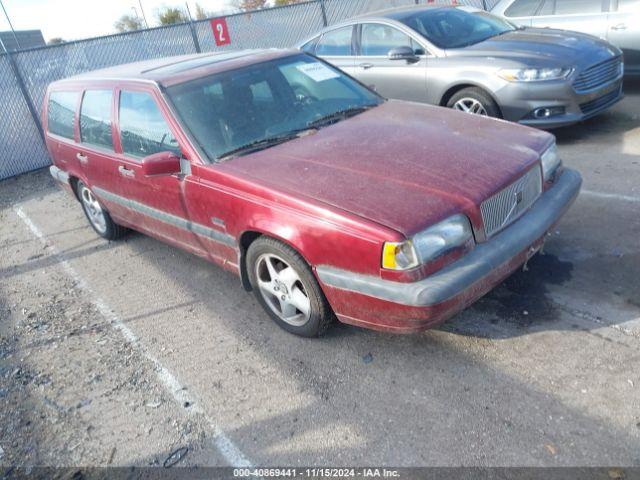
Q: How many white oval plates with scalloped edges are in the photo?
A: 0